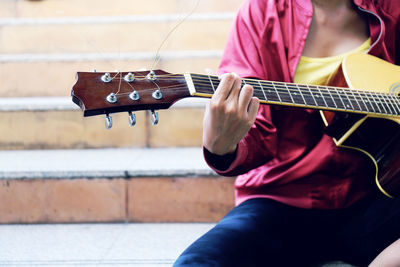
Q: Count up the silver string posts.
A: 6